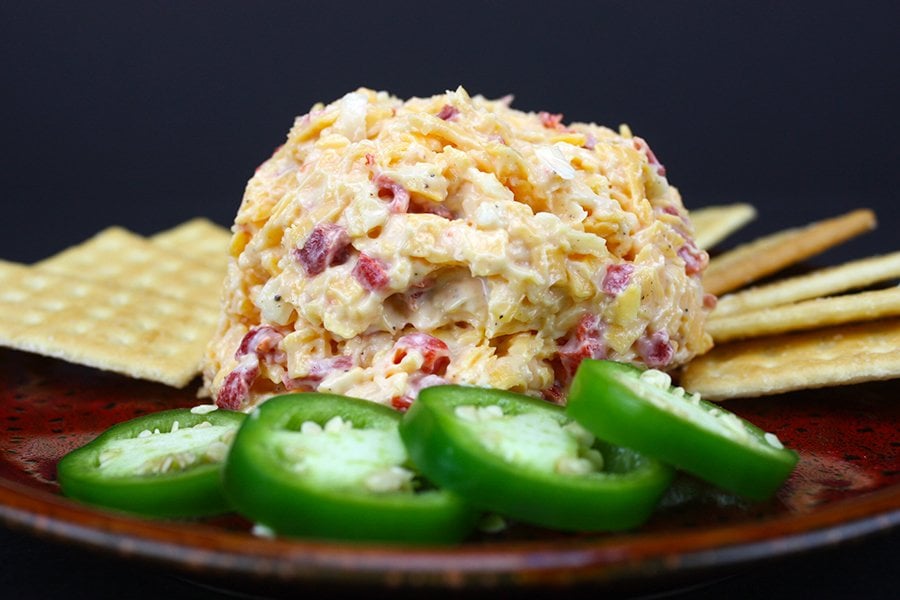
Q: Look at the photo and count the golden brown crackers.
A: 8